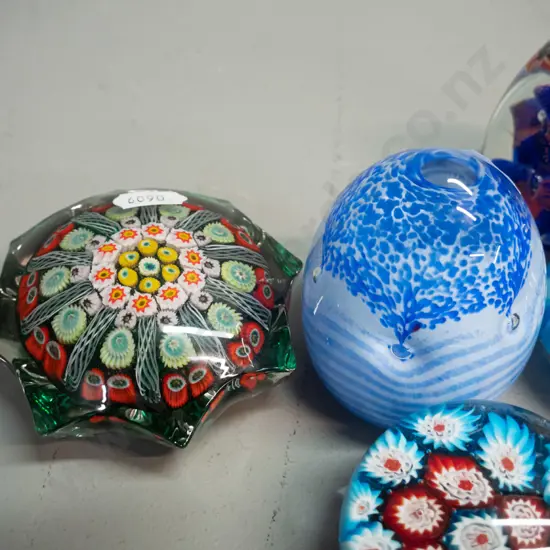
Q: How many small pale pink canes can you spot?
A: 10